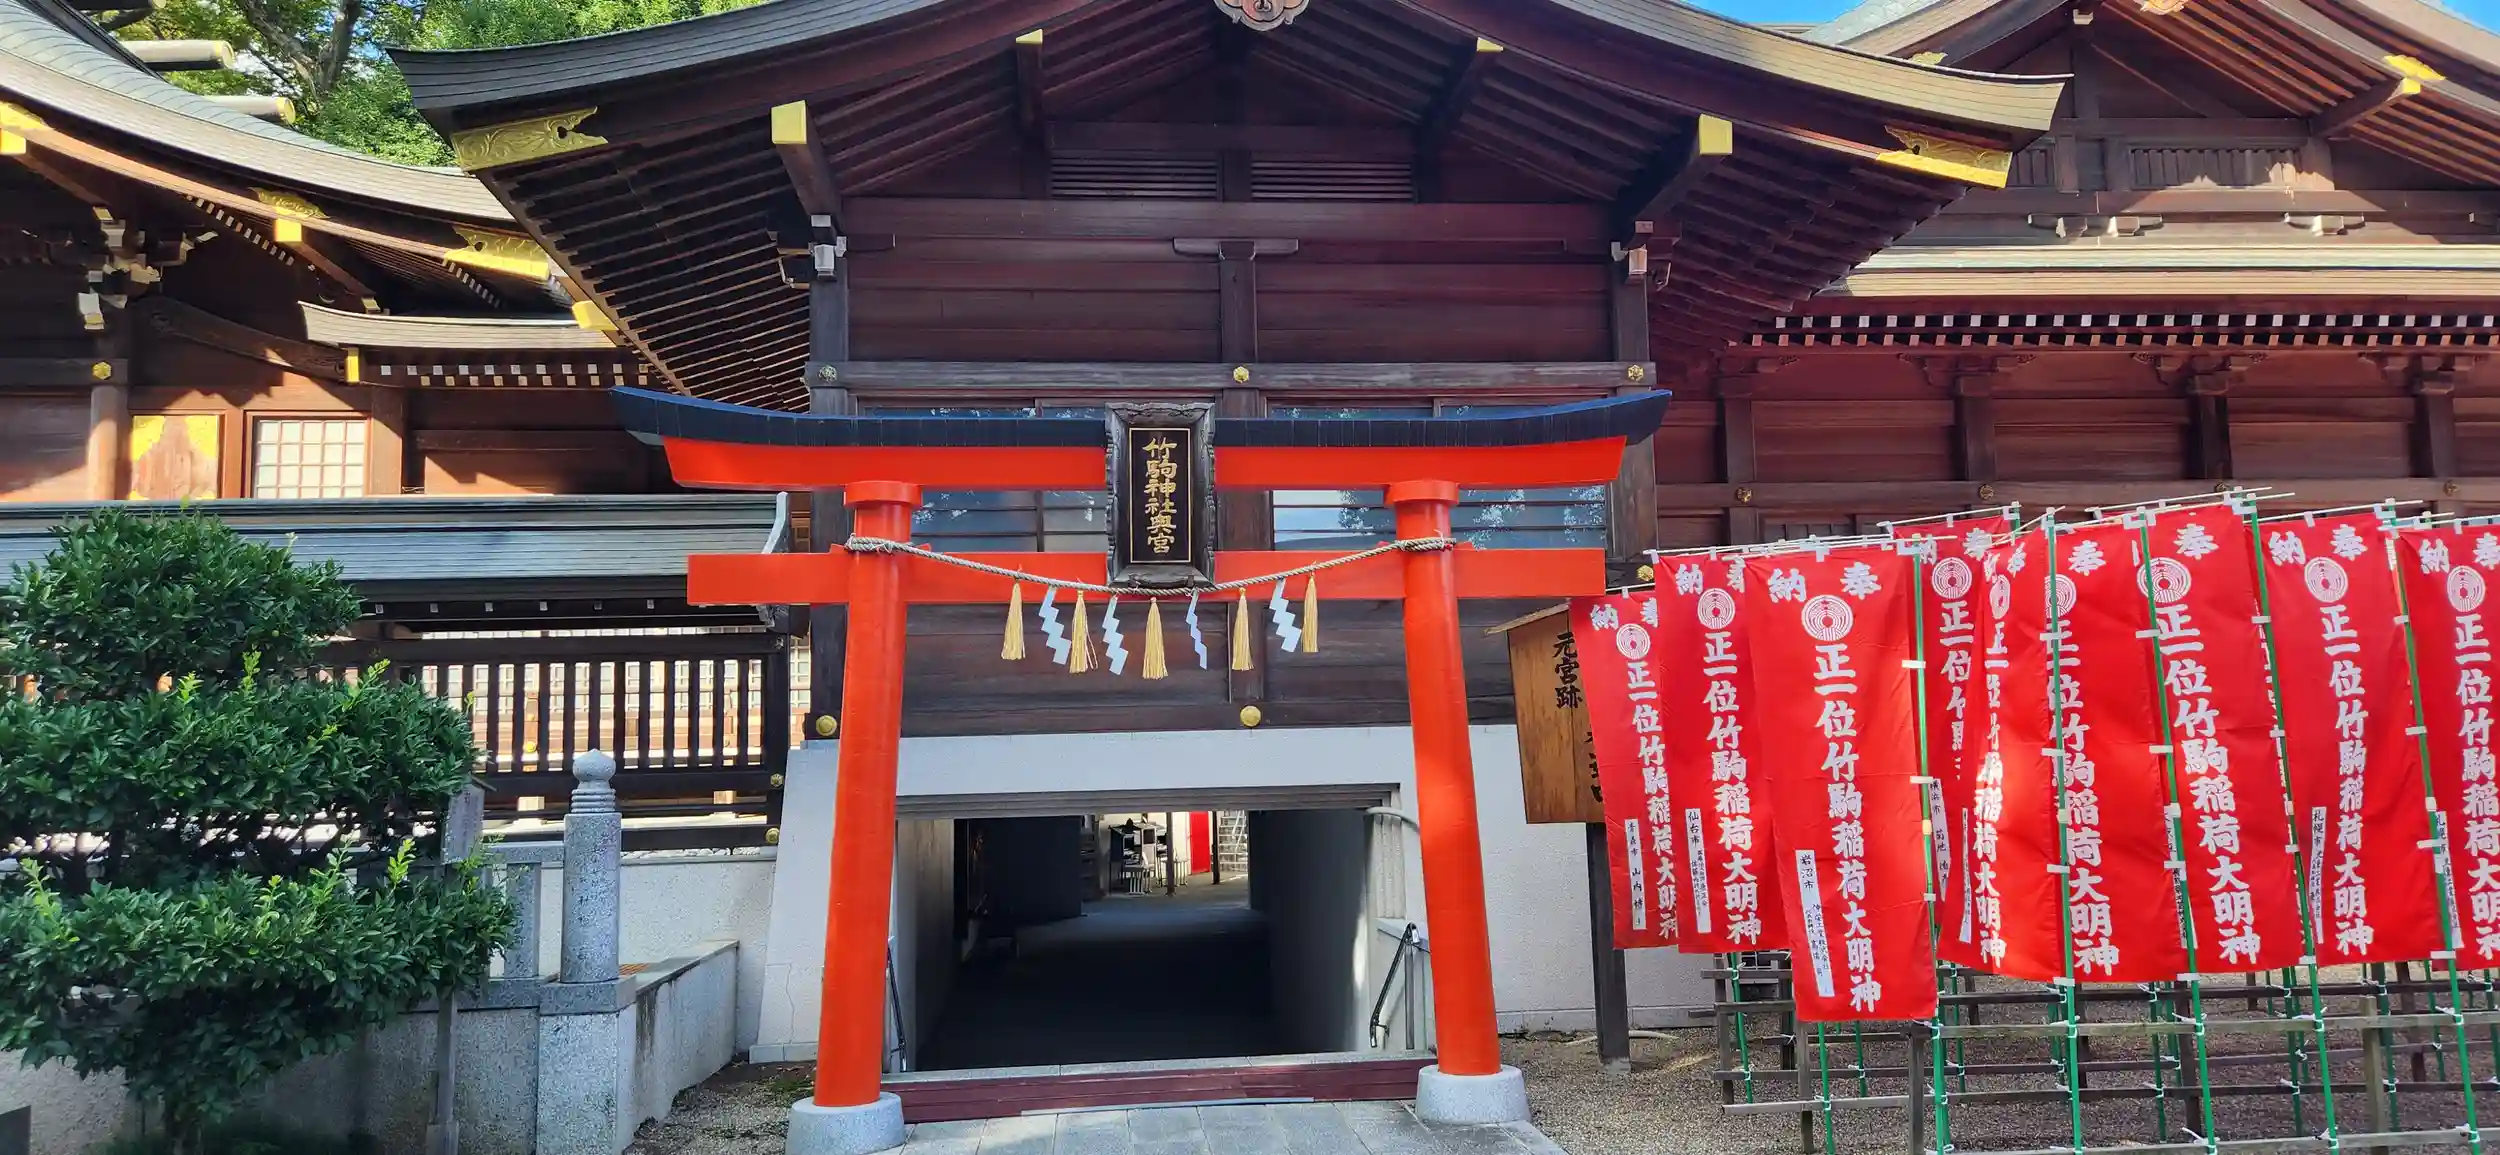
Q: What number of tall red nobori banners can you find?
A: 9